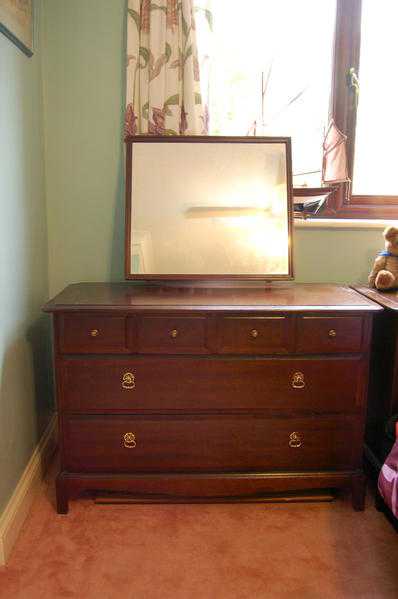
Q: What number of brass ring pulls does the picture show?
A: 4